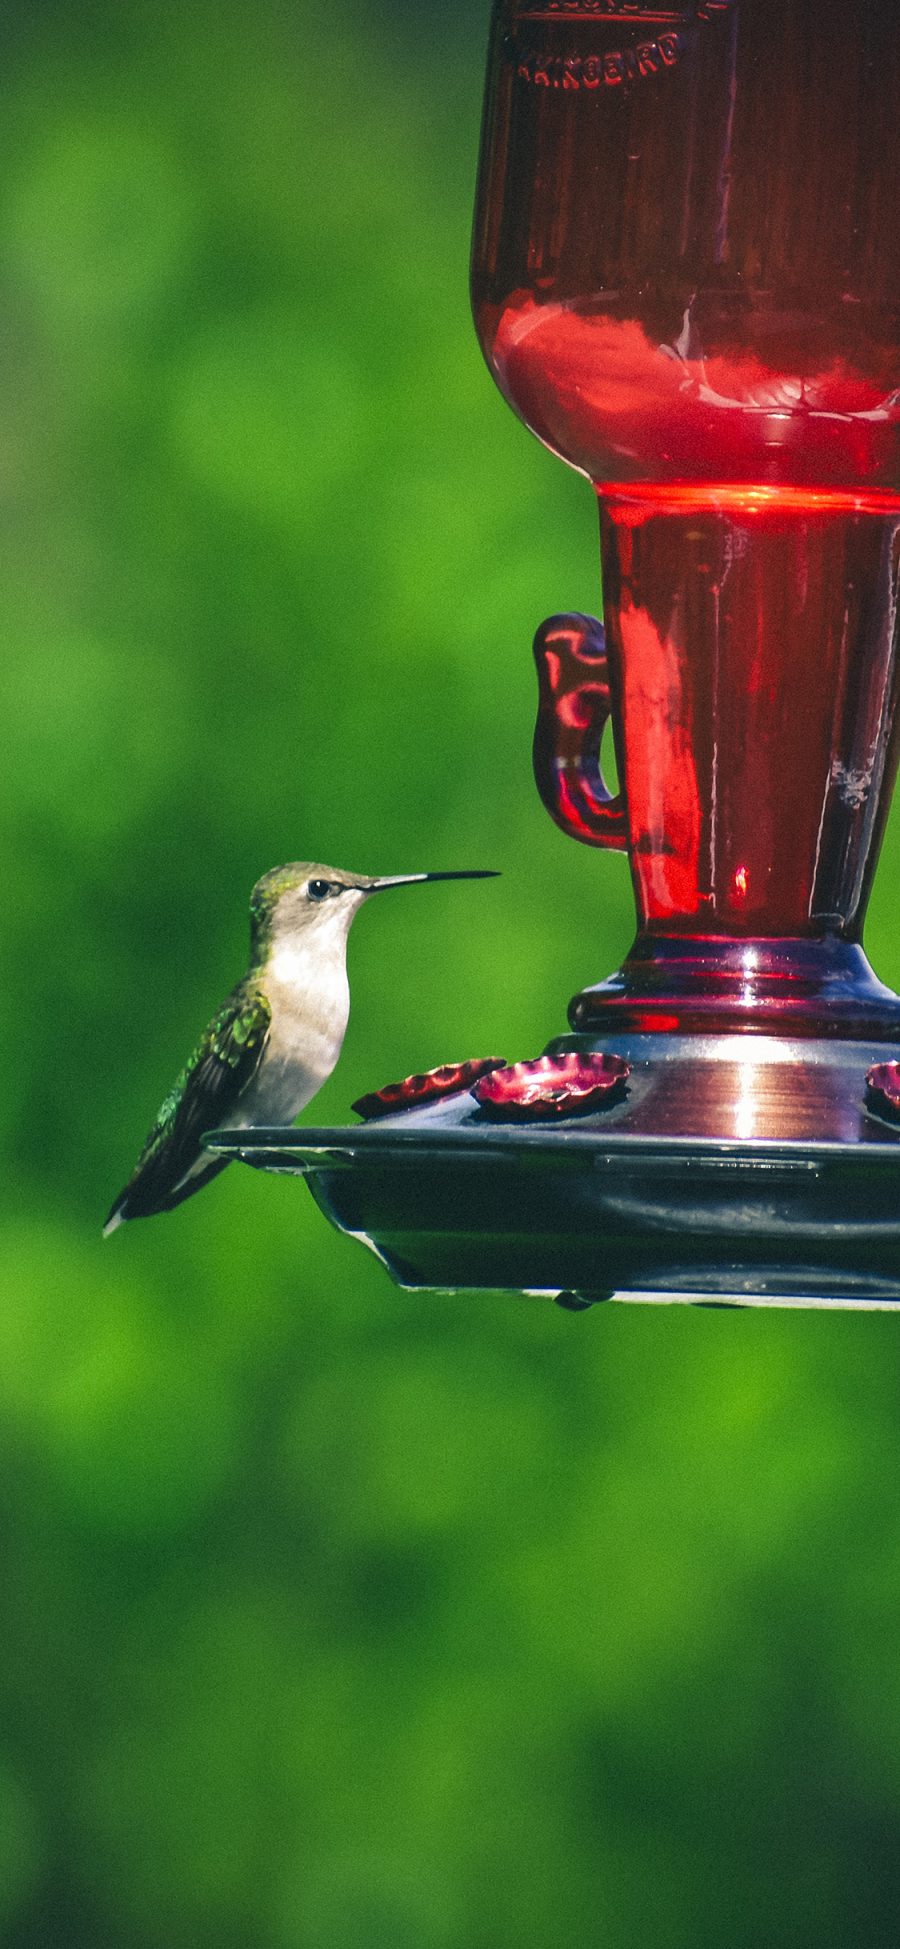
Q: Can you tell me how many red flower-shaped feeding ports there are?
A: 3